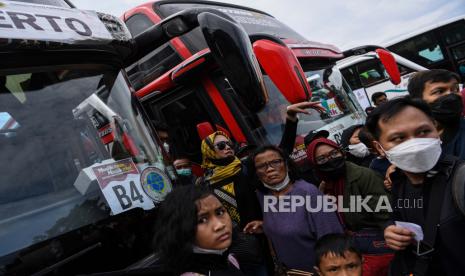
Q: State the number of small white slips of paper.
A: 1